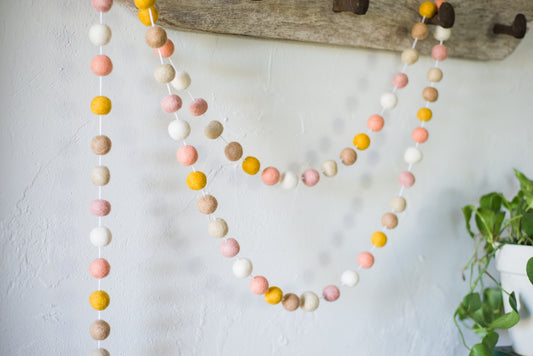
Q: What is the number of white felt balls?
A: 10